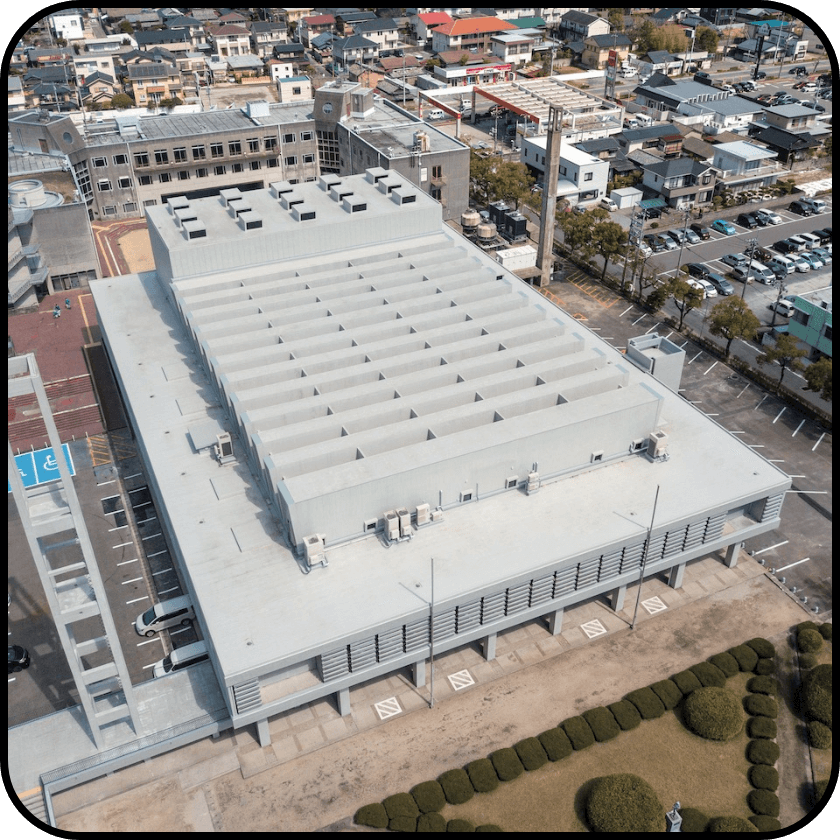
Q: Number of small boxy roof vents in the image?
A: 15